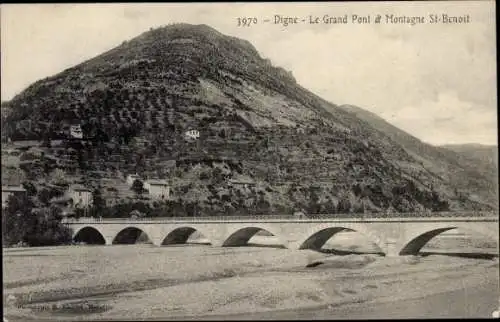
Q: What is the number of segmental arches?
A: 6